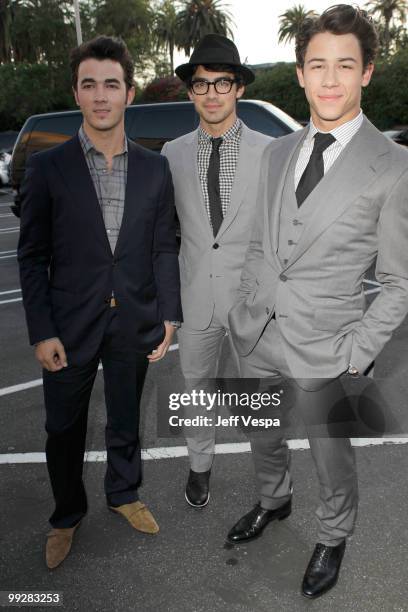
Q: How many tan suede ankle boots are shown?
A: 2